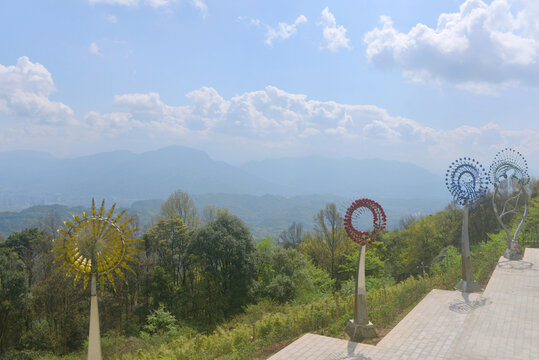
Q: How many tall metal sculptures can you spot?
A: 4